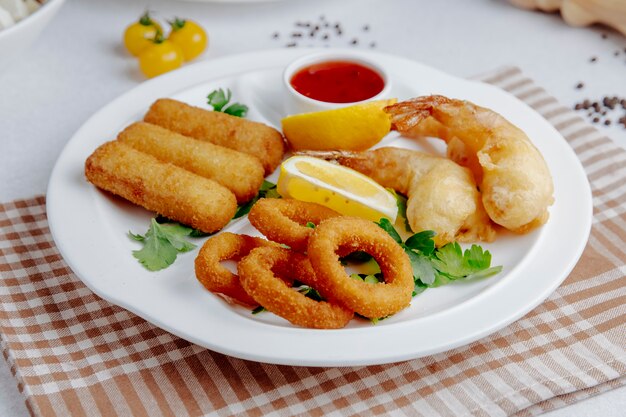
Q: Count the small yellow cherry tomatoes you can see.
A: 3